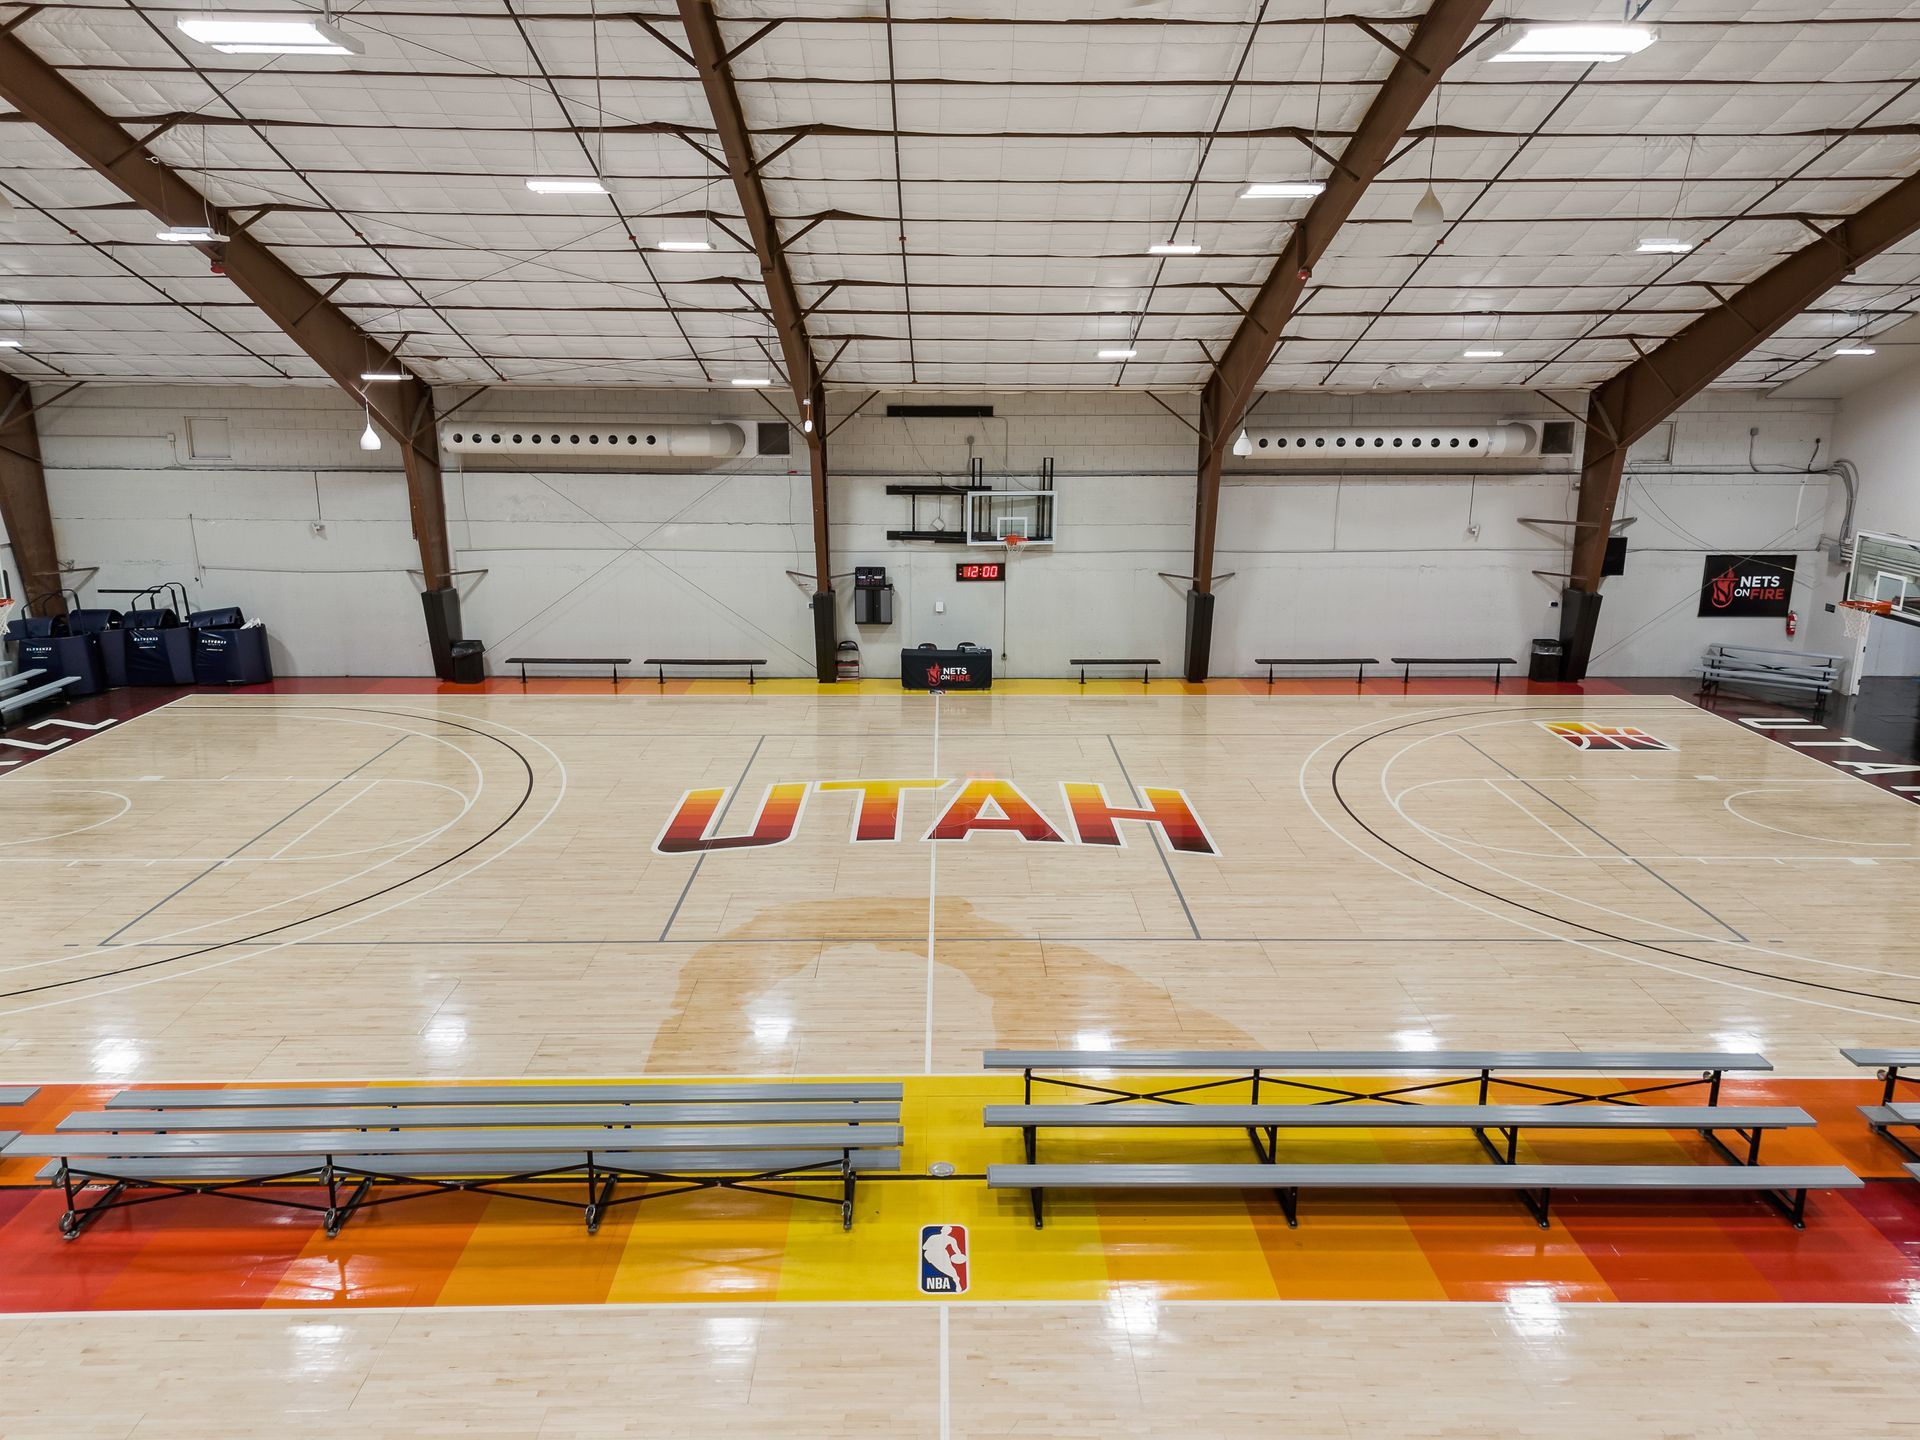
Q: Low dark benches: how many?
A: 5